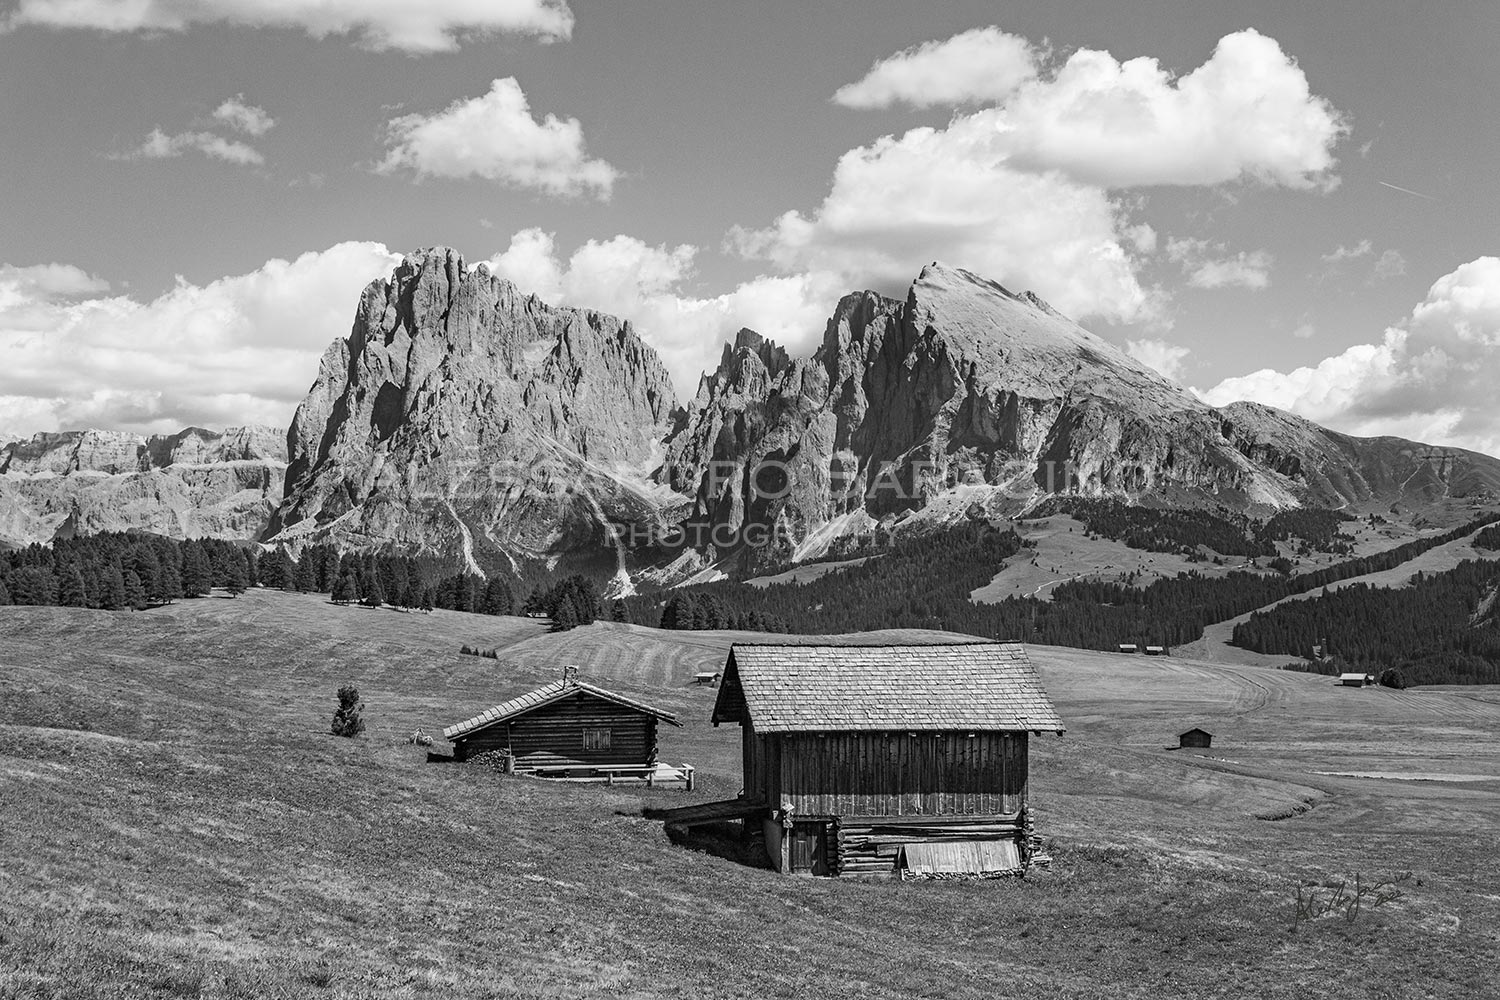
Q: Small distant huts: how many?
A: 5